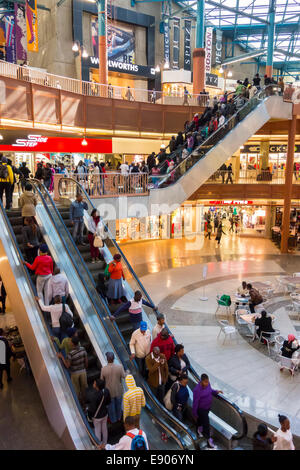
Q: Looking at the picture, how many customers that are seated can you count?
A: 4